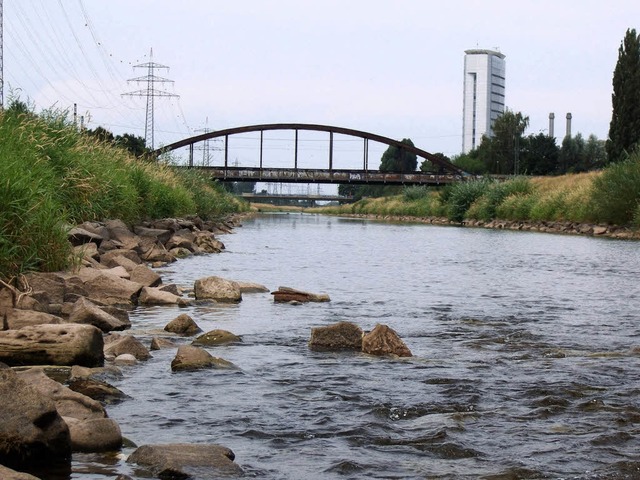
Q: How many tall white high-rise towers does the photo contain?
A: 1